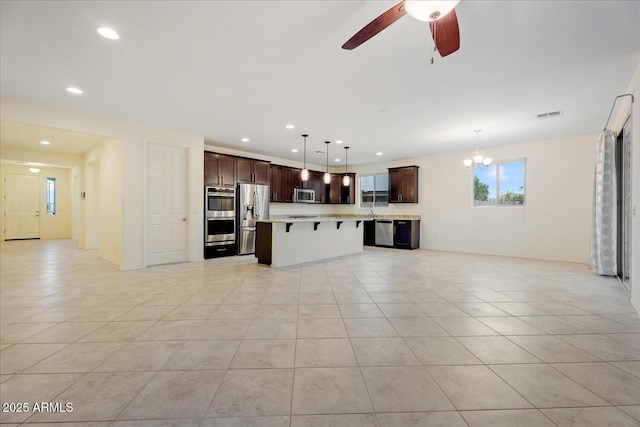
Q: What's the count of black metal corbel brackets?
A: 4